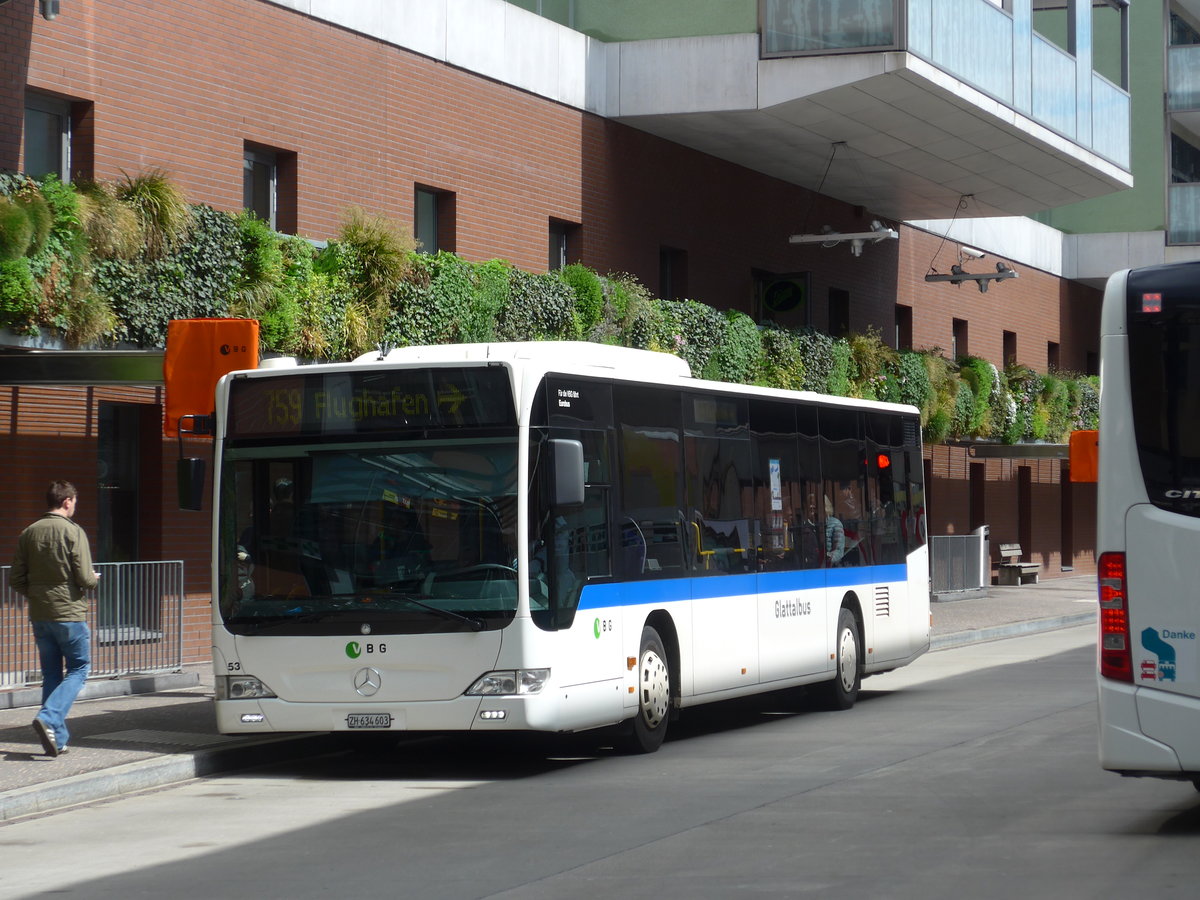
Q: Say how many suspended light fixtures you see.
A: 2